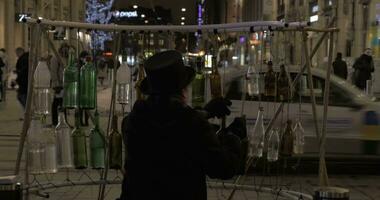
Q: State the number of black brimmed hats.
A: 1